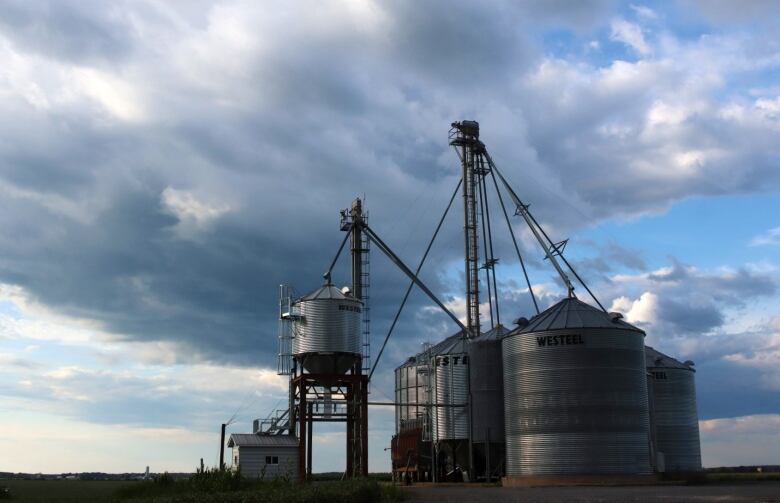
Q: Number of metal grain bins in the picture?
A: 6